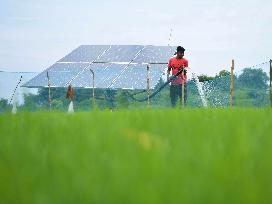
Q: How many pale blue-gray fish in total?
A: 0